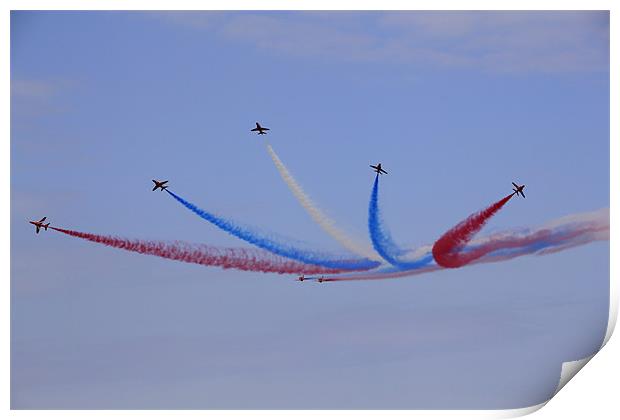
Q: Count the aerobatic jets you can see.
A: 7